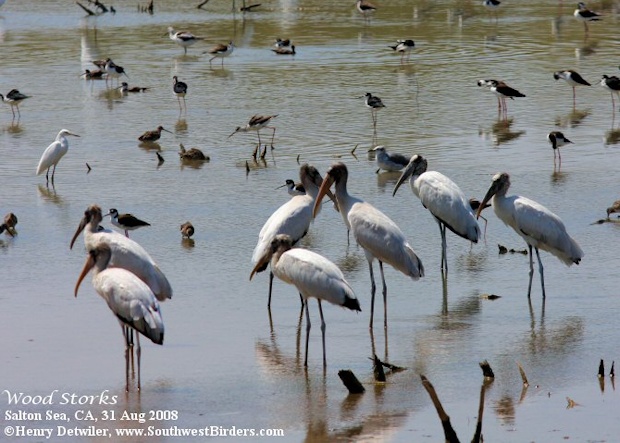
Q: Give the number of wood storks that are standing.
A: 7